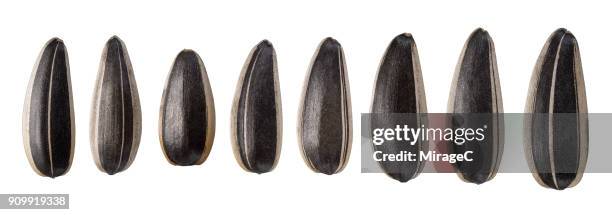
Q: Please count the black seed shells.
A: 8